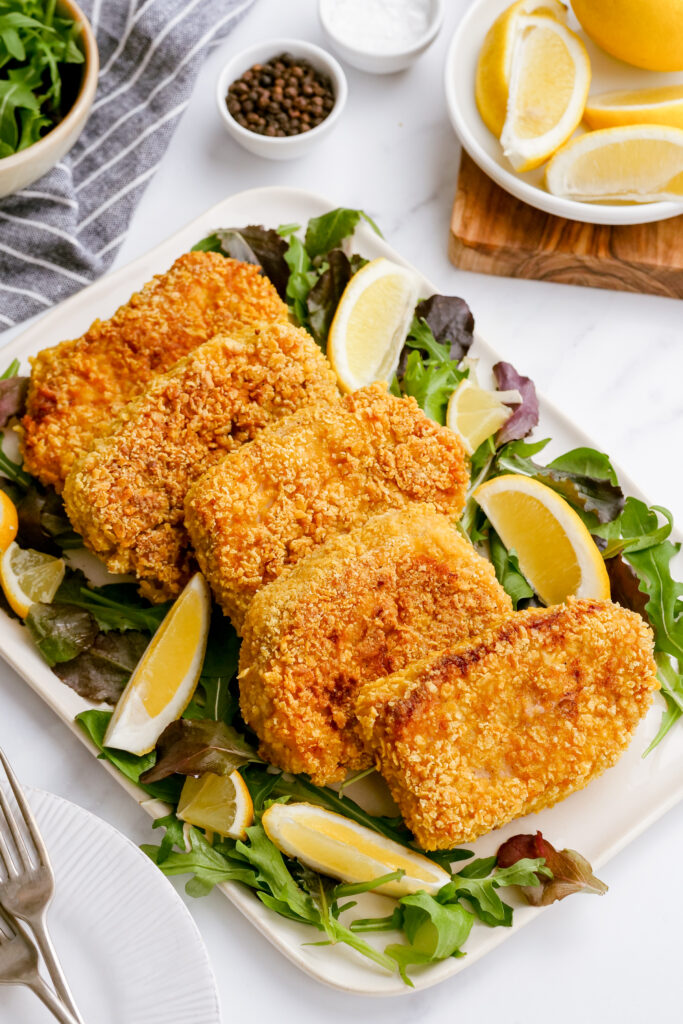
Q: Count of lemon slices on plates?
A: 12